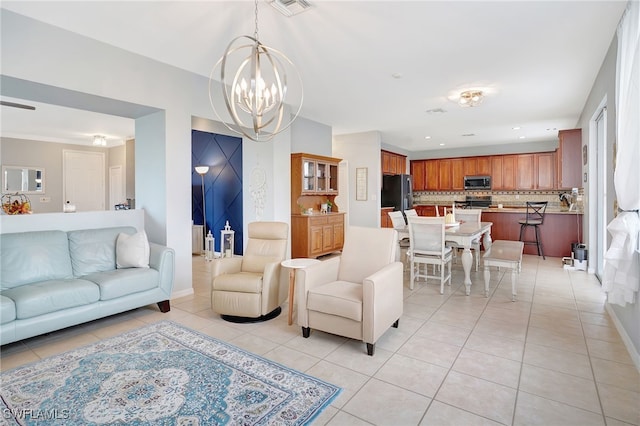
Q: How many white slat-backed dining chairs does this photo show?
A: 4